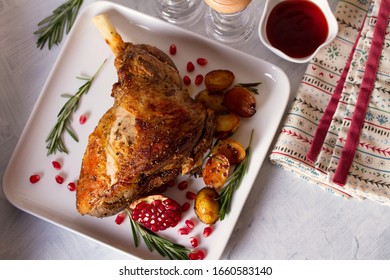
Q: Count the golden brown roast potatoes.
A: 7